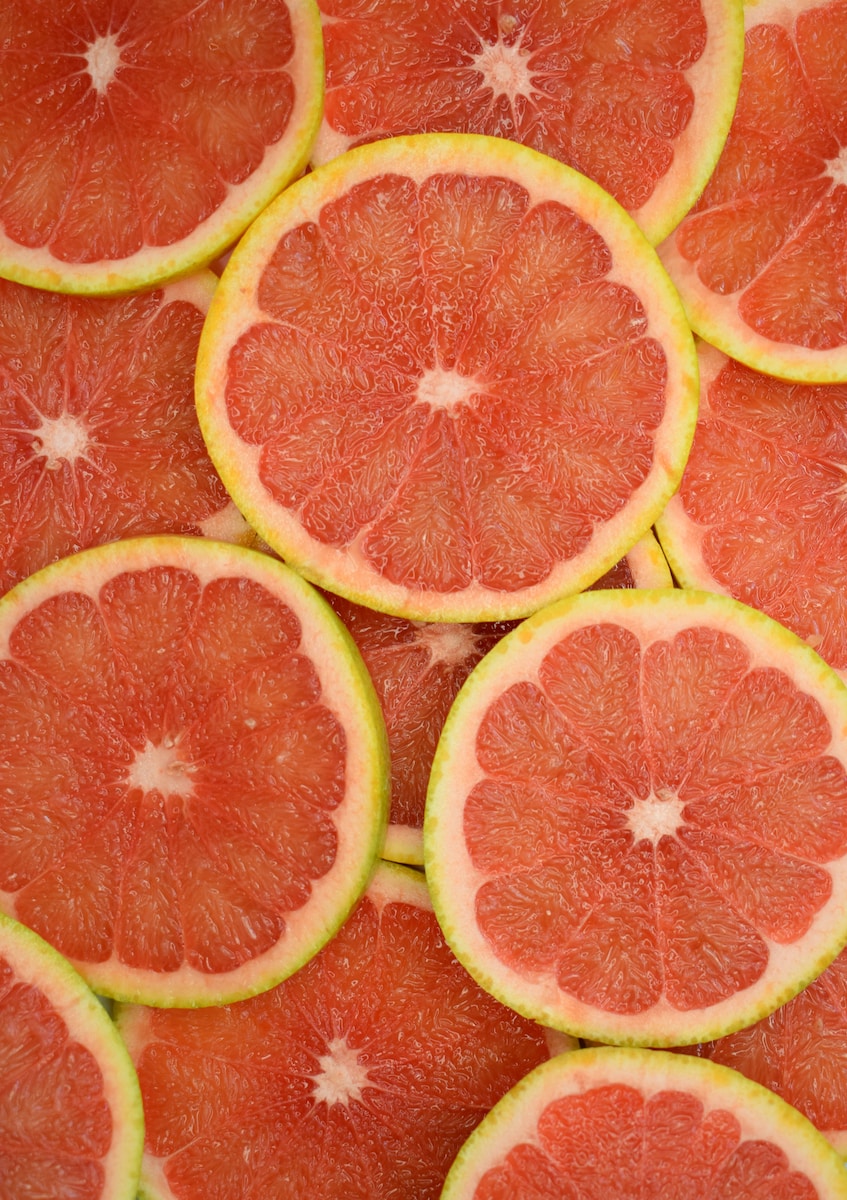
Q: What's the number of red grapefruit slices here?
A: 13